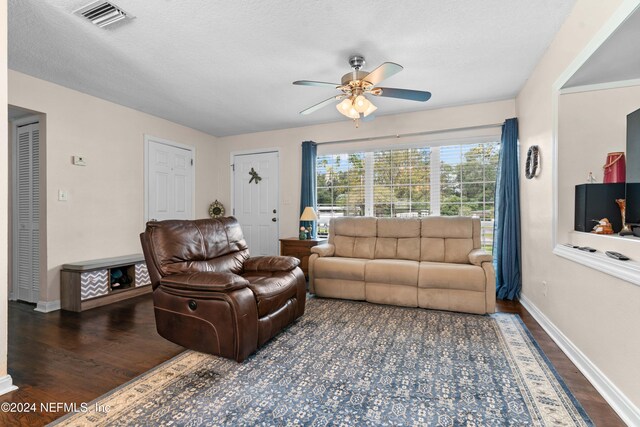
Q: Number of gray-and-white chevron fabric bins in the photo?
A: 2